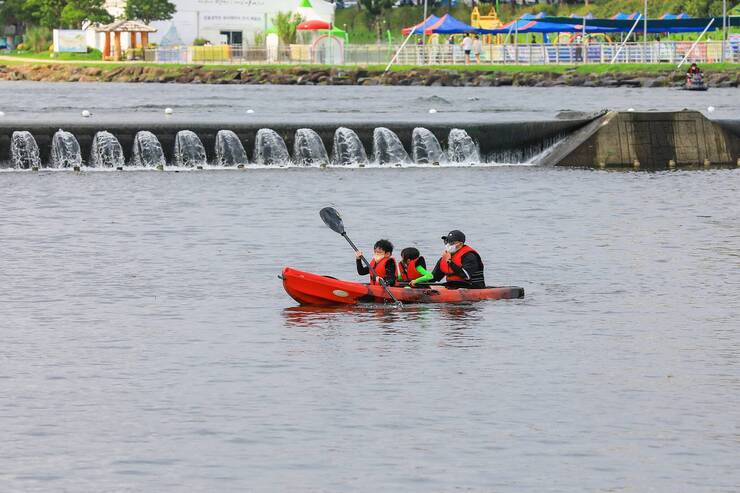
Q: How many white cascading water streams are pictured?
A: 12